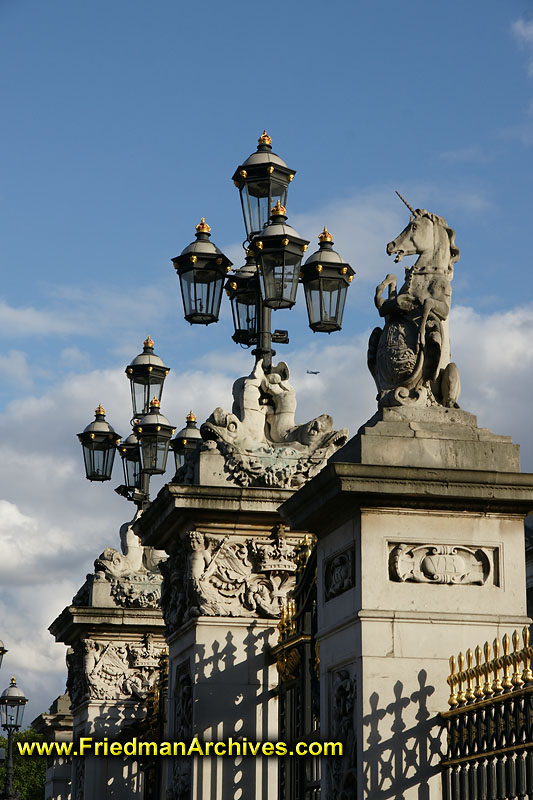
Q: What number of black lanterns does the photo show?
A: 12